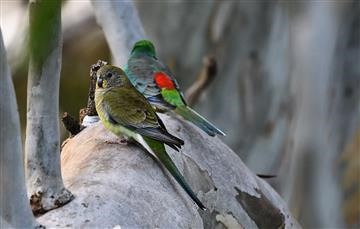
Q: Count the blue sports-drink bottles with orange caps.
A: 0